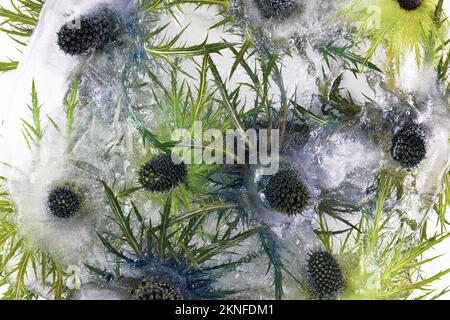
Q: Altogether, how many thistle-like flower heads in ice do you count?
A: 9